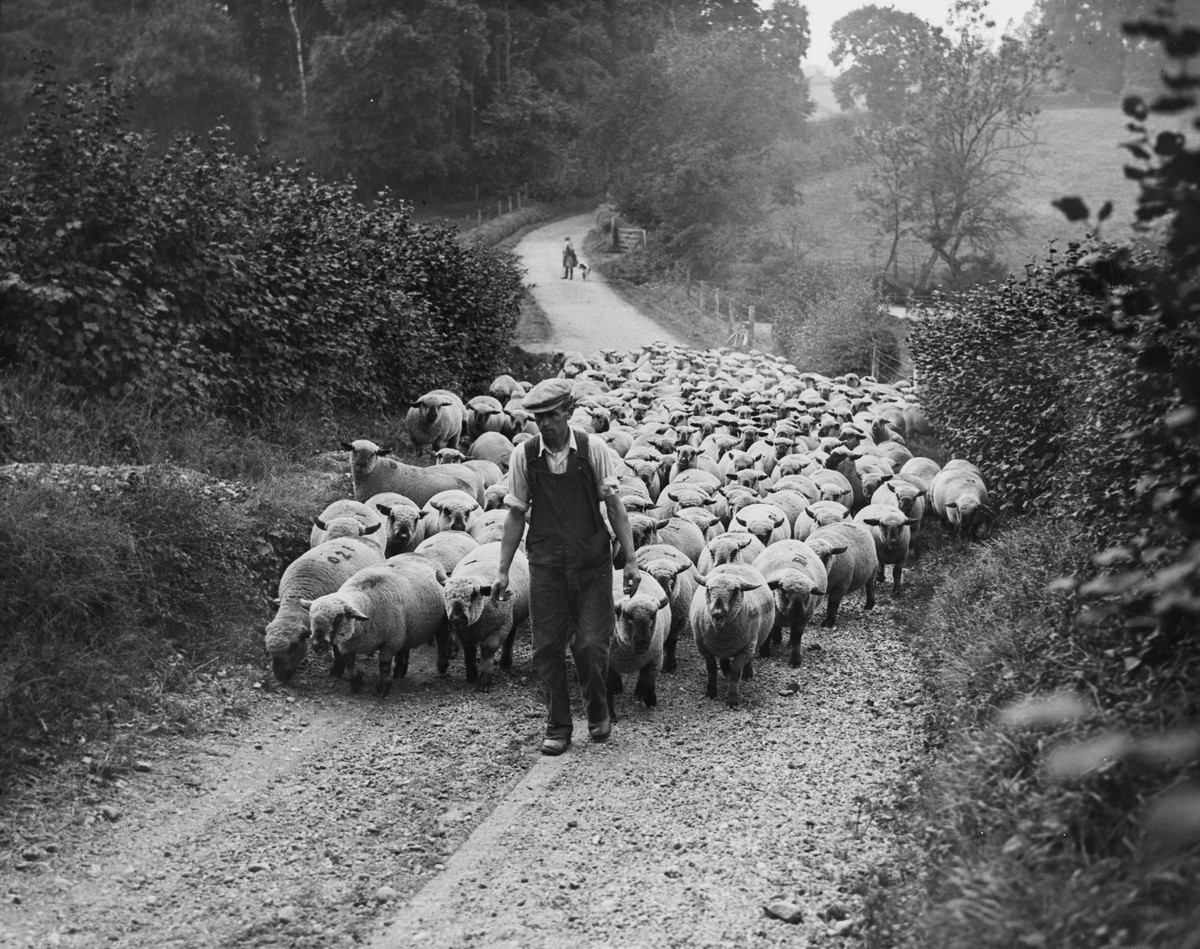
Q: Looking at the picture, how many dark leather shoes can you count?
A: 2